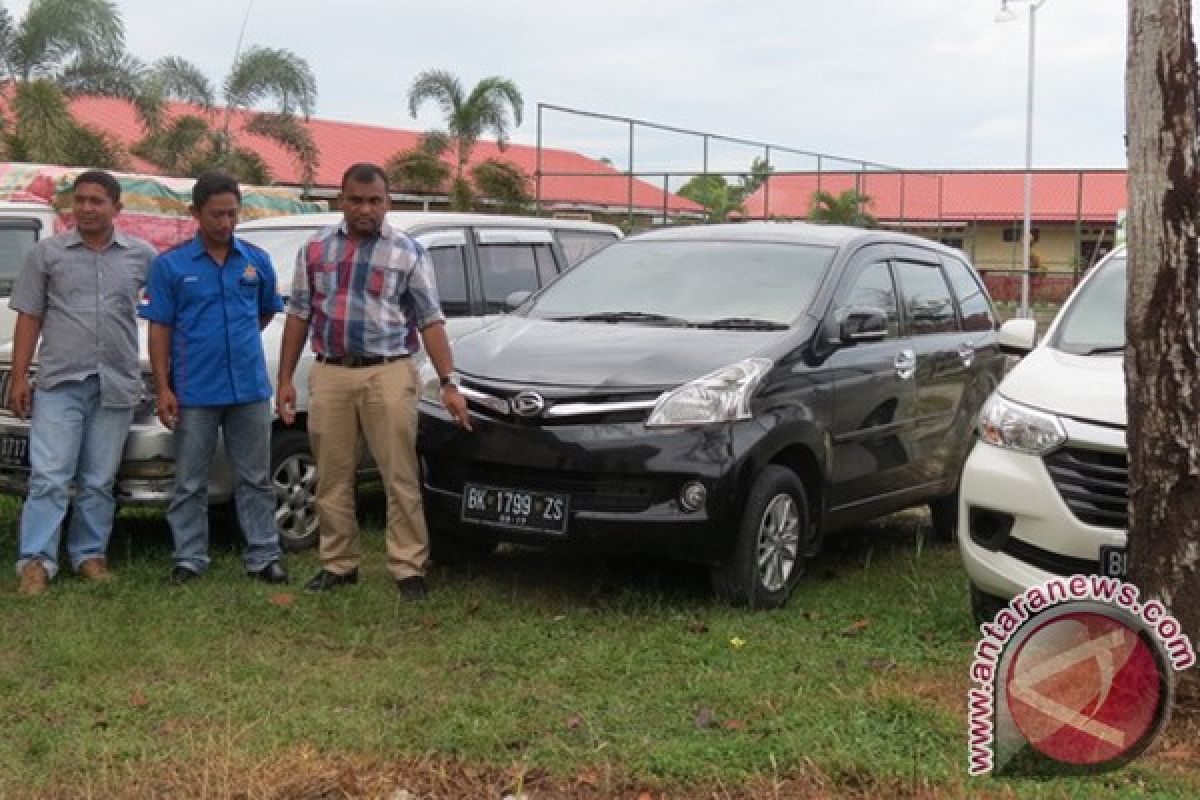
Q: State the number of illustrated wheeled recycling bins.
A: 0